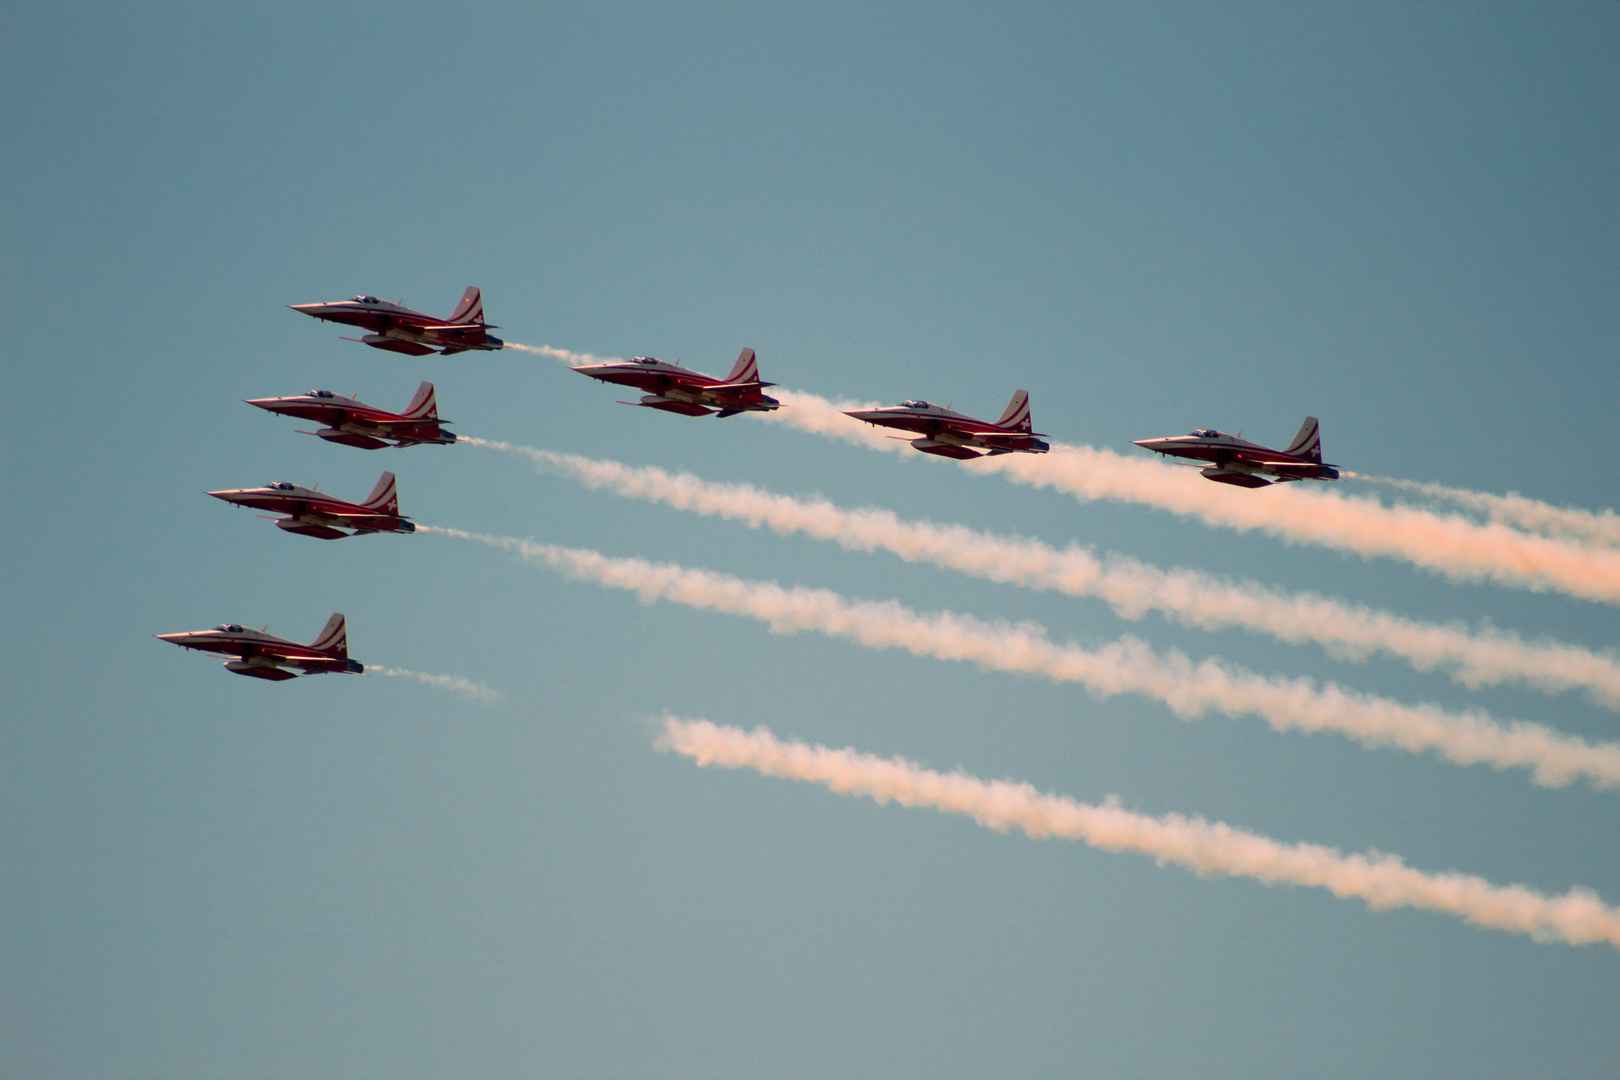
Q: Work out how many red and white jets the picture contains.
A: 7